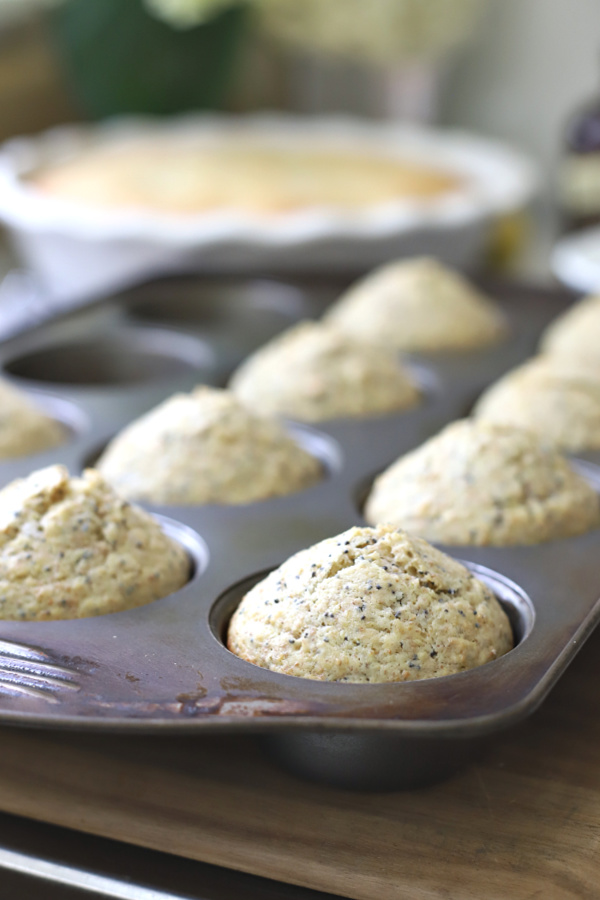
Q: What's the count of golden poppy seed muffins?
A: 9